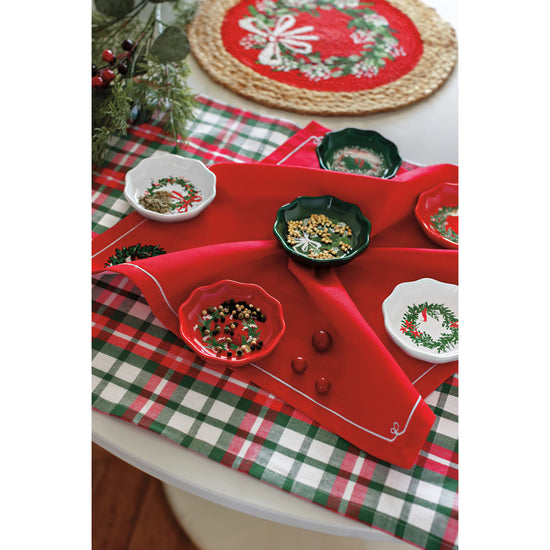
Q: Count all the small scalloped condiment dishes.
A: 6